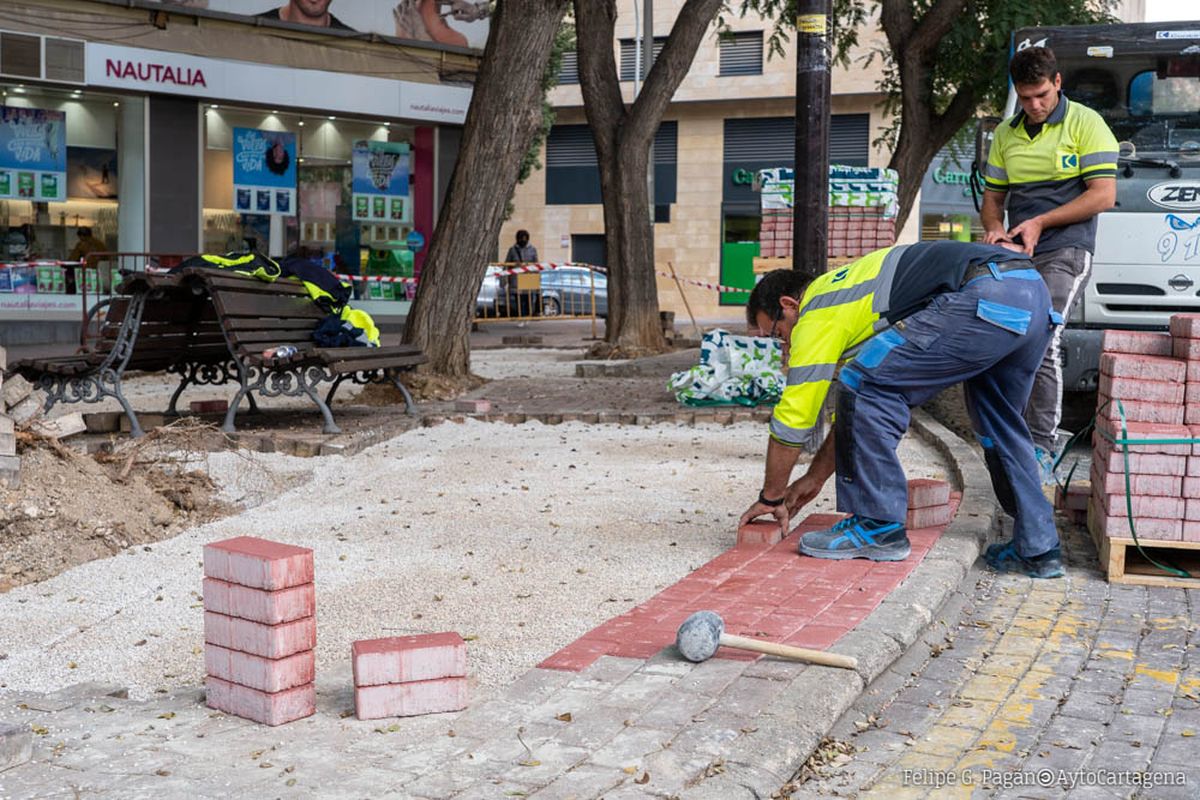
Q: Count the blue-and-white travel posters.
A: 3